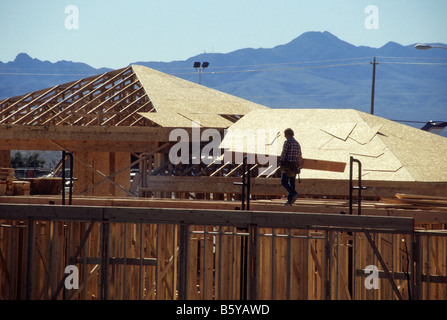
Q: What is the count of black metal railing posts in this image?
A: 3